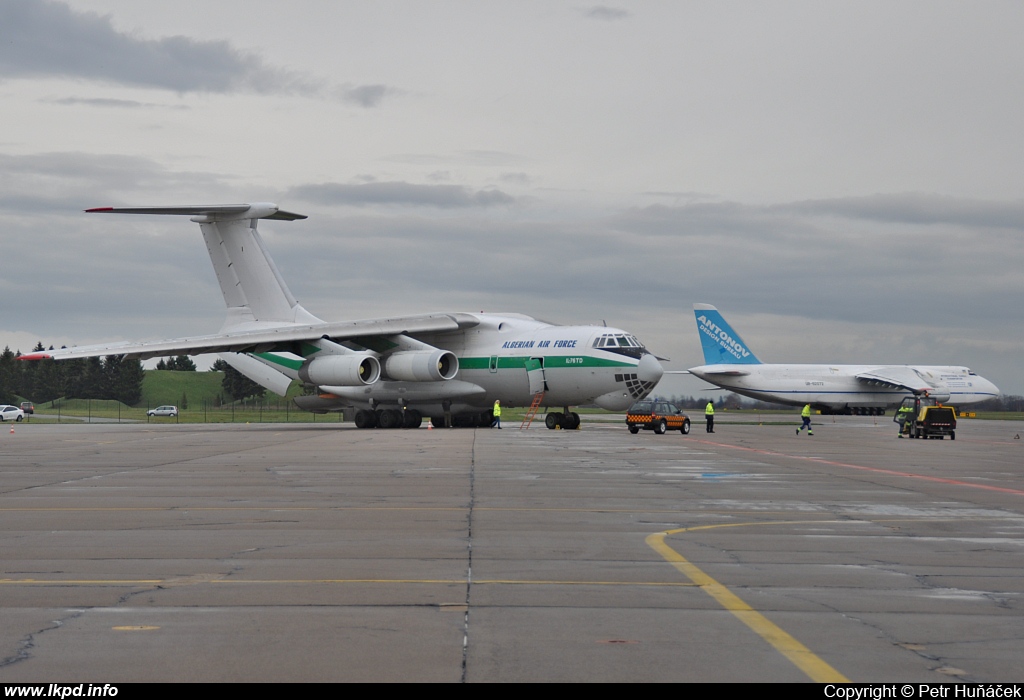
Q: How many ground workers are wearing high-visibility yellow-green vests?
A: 4